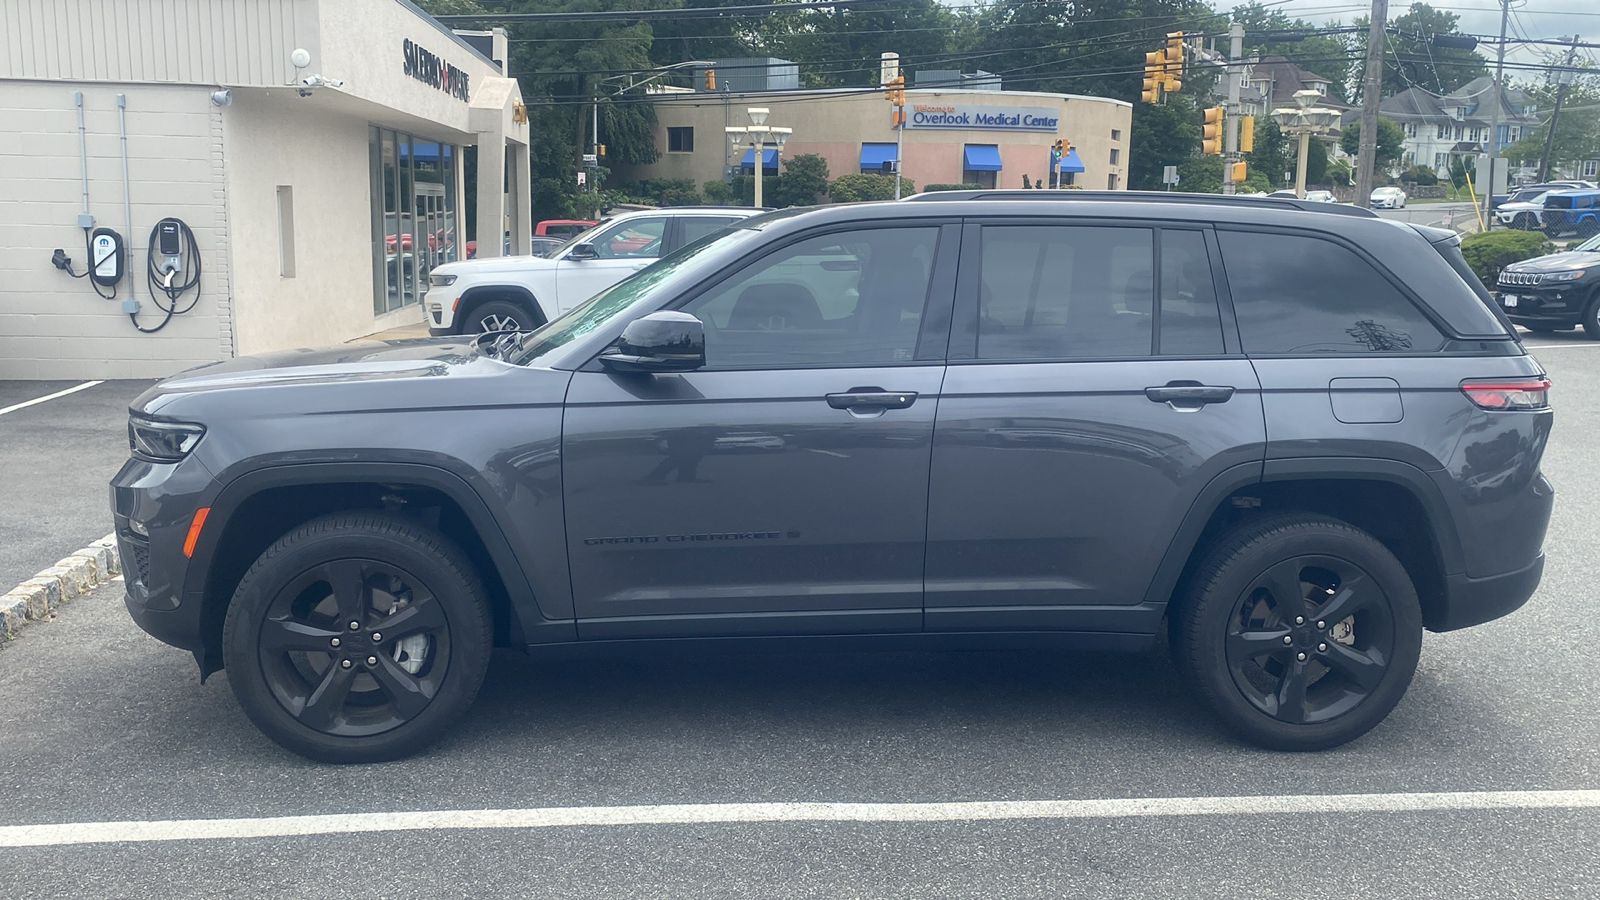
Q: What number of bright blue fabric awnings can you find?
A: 4